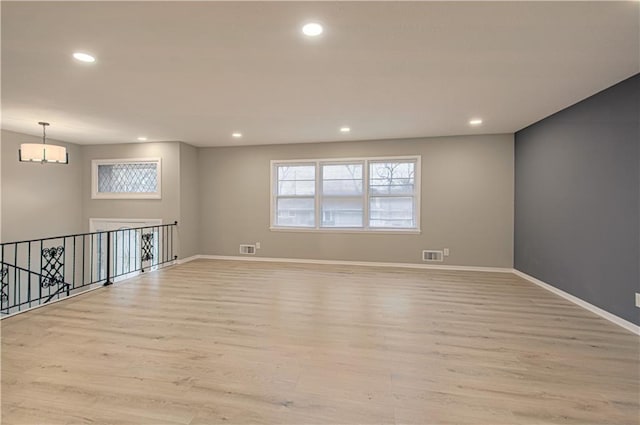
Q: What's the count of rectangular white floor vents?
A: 2